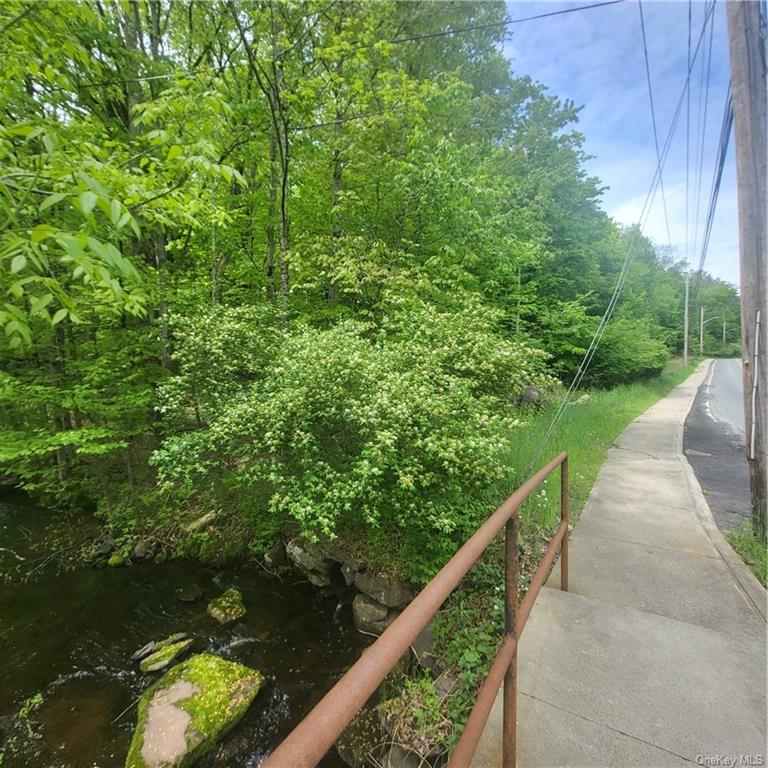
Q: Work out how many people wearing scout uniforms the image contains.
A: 0